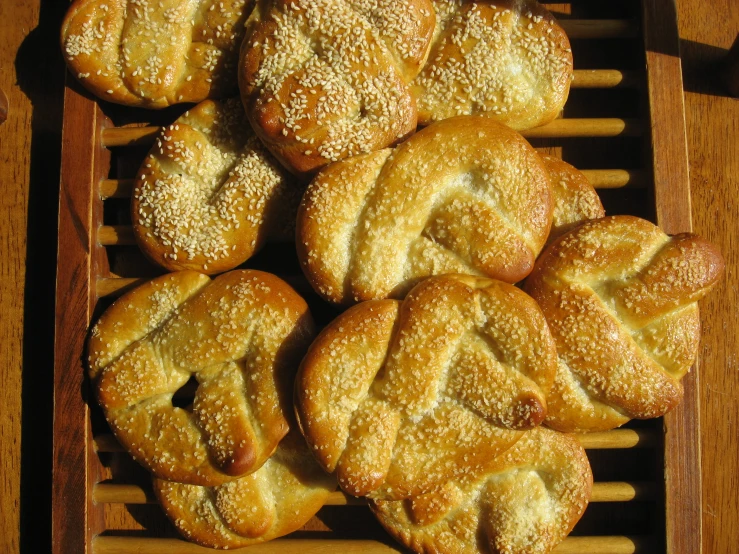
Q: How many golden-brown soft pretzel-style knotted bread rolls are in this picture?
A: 11